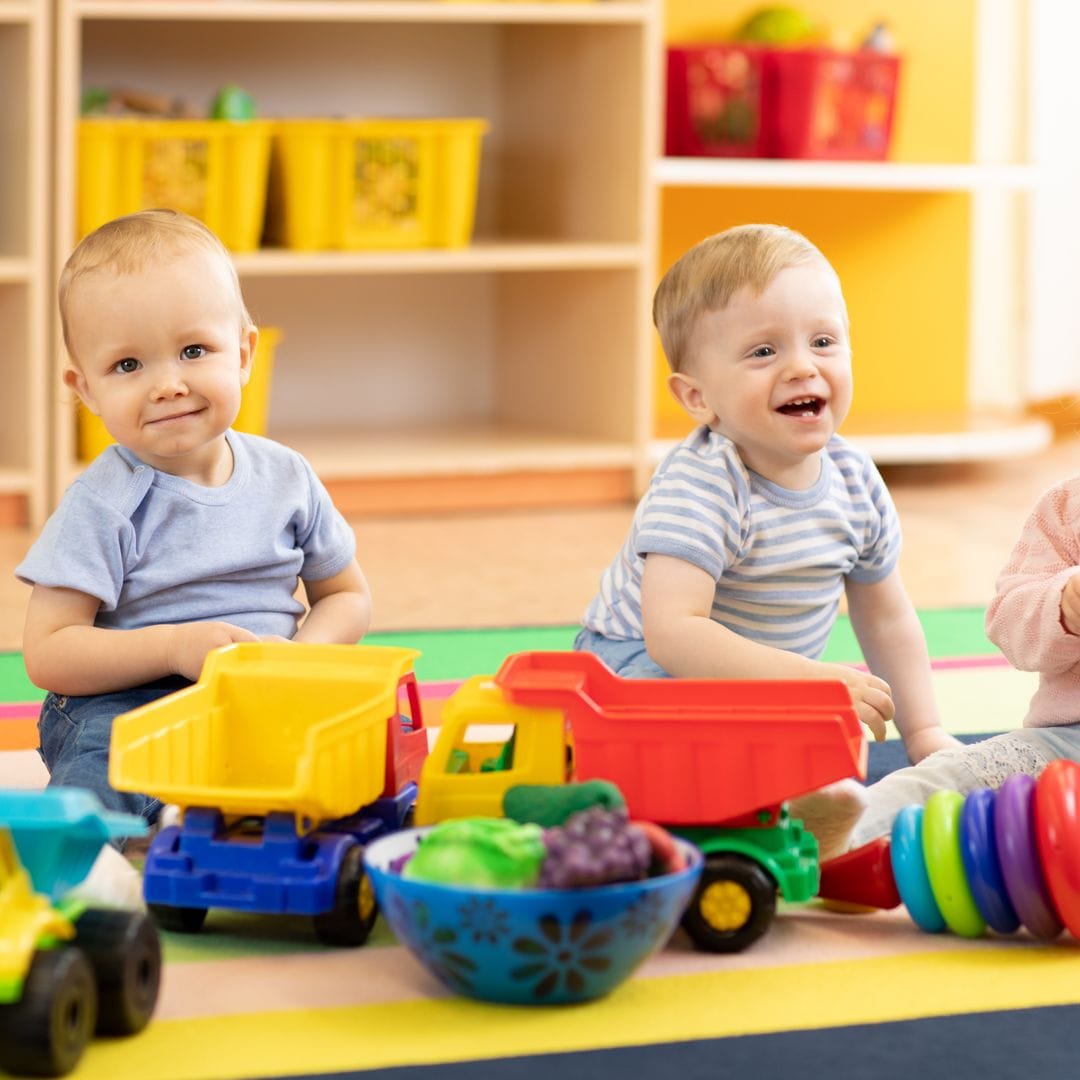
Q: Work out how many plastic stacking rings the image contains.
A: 5